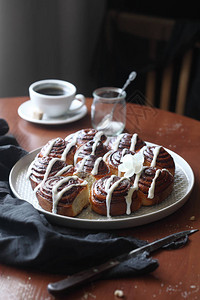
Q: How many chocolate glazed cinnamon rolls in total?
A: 11